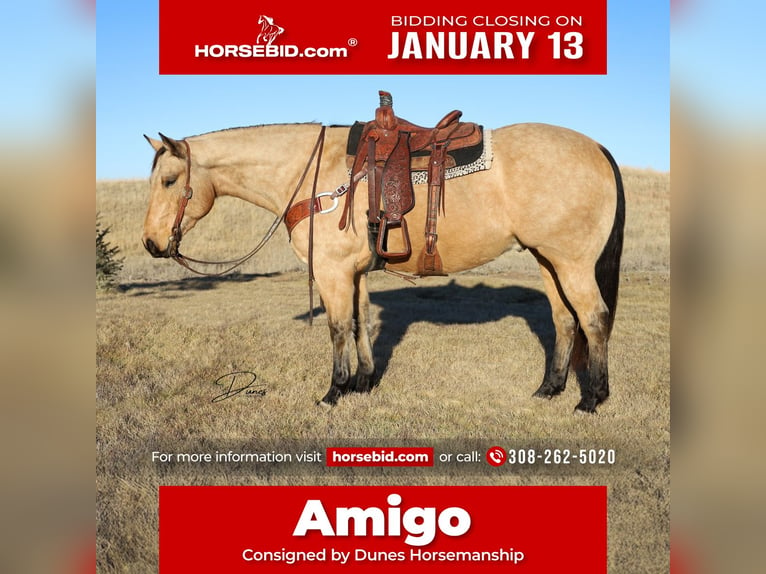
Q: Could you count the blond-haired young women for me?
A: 0